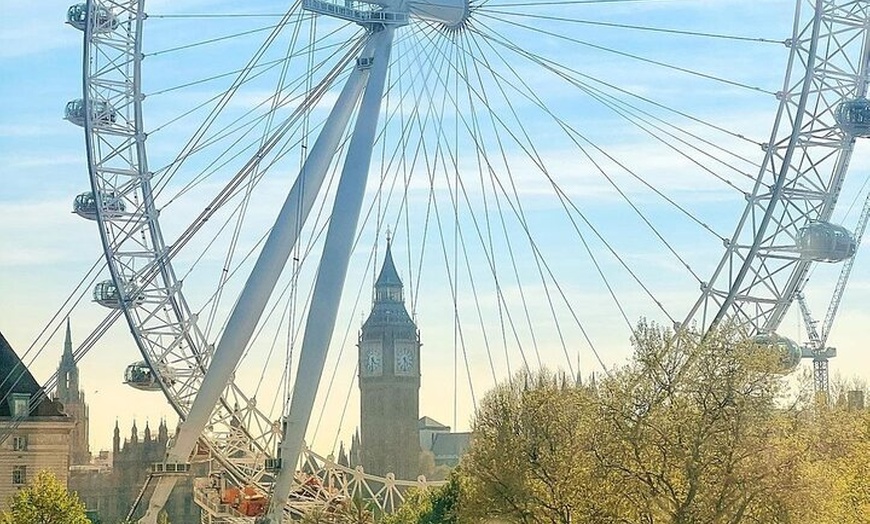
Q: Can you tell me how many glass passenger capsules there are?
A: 8